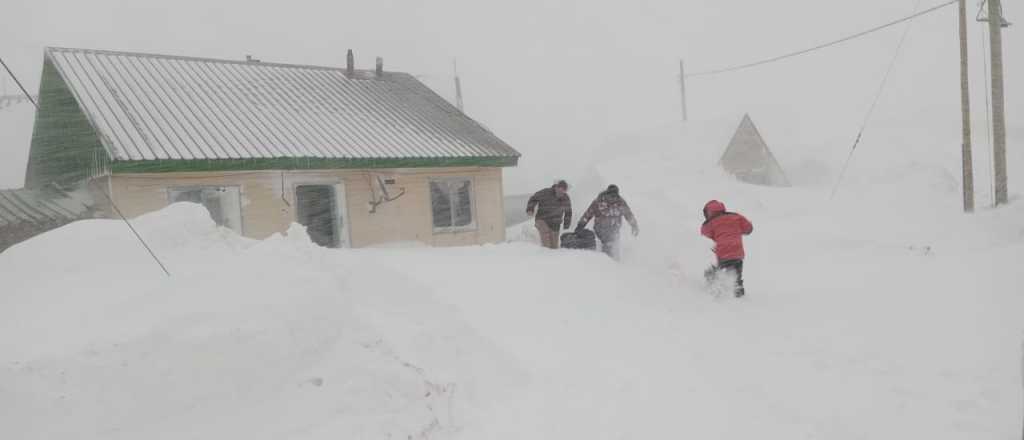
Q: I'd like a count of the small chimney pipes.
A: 2